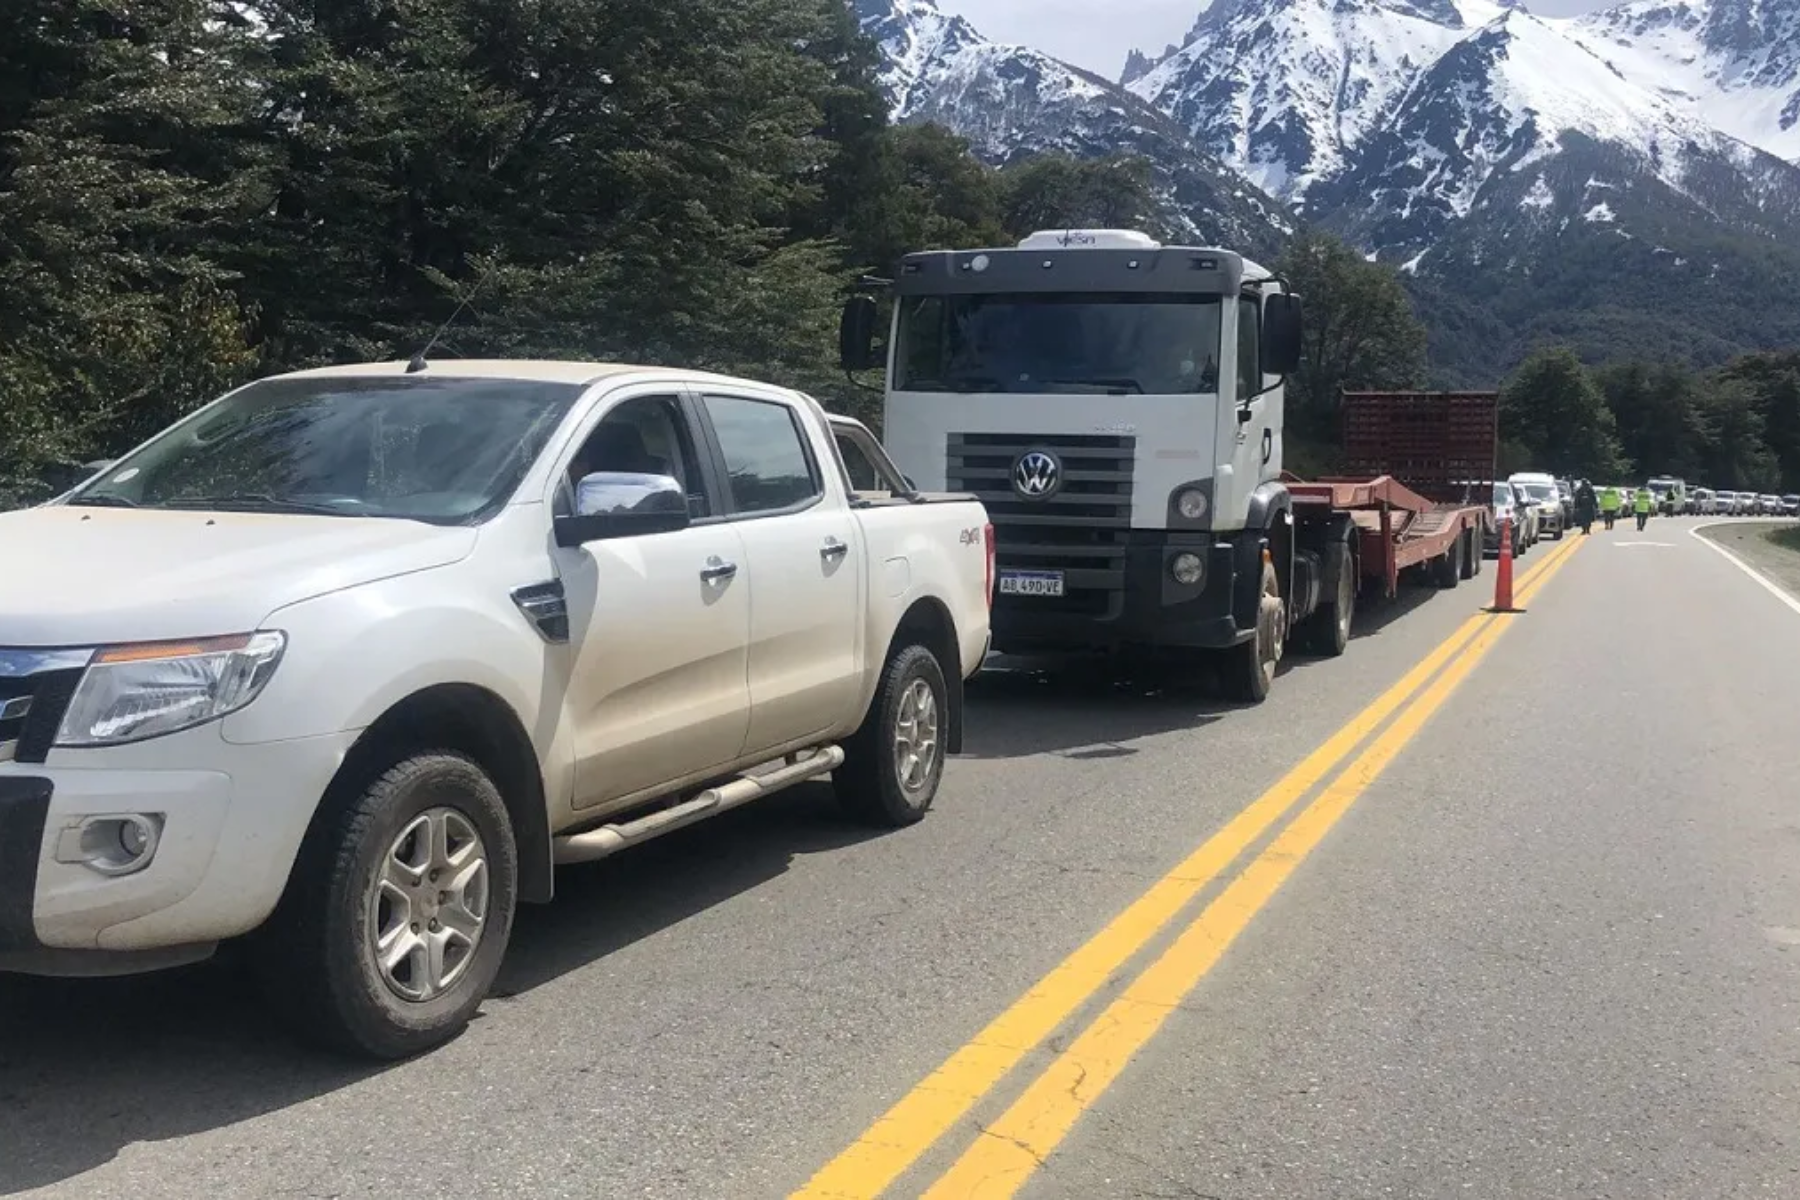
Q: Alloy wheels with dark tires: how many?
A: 2